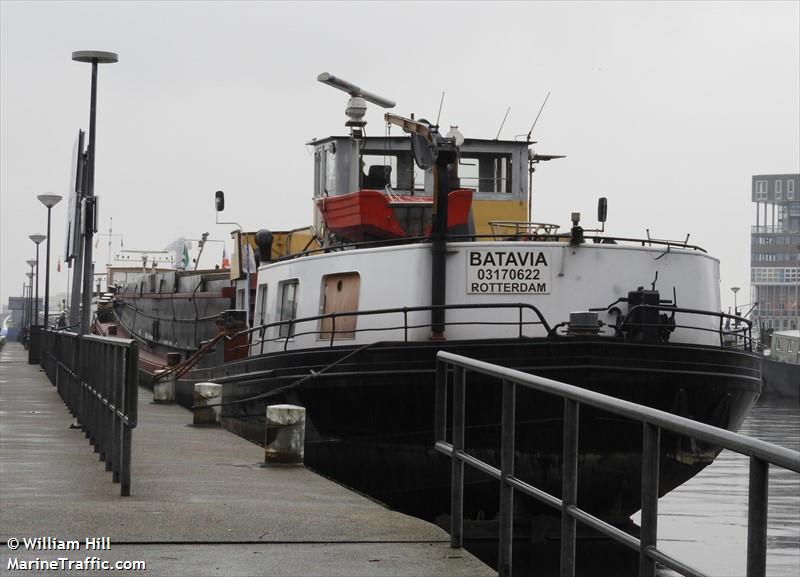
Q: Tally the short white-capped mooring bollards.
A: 3